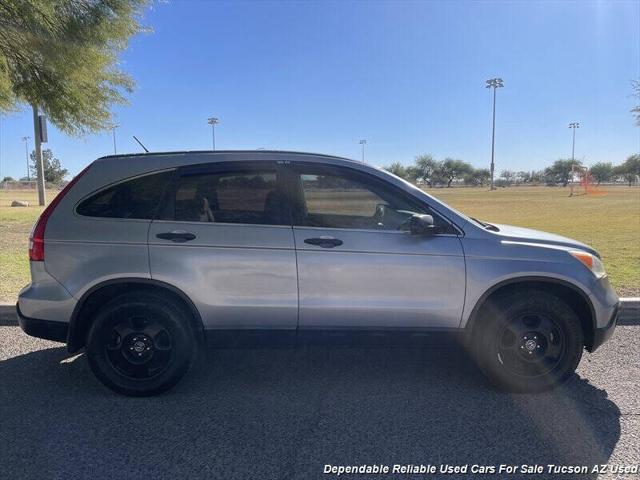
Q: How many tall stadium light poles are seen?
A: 6